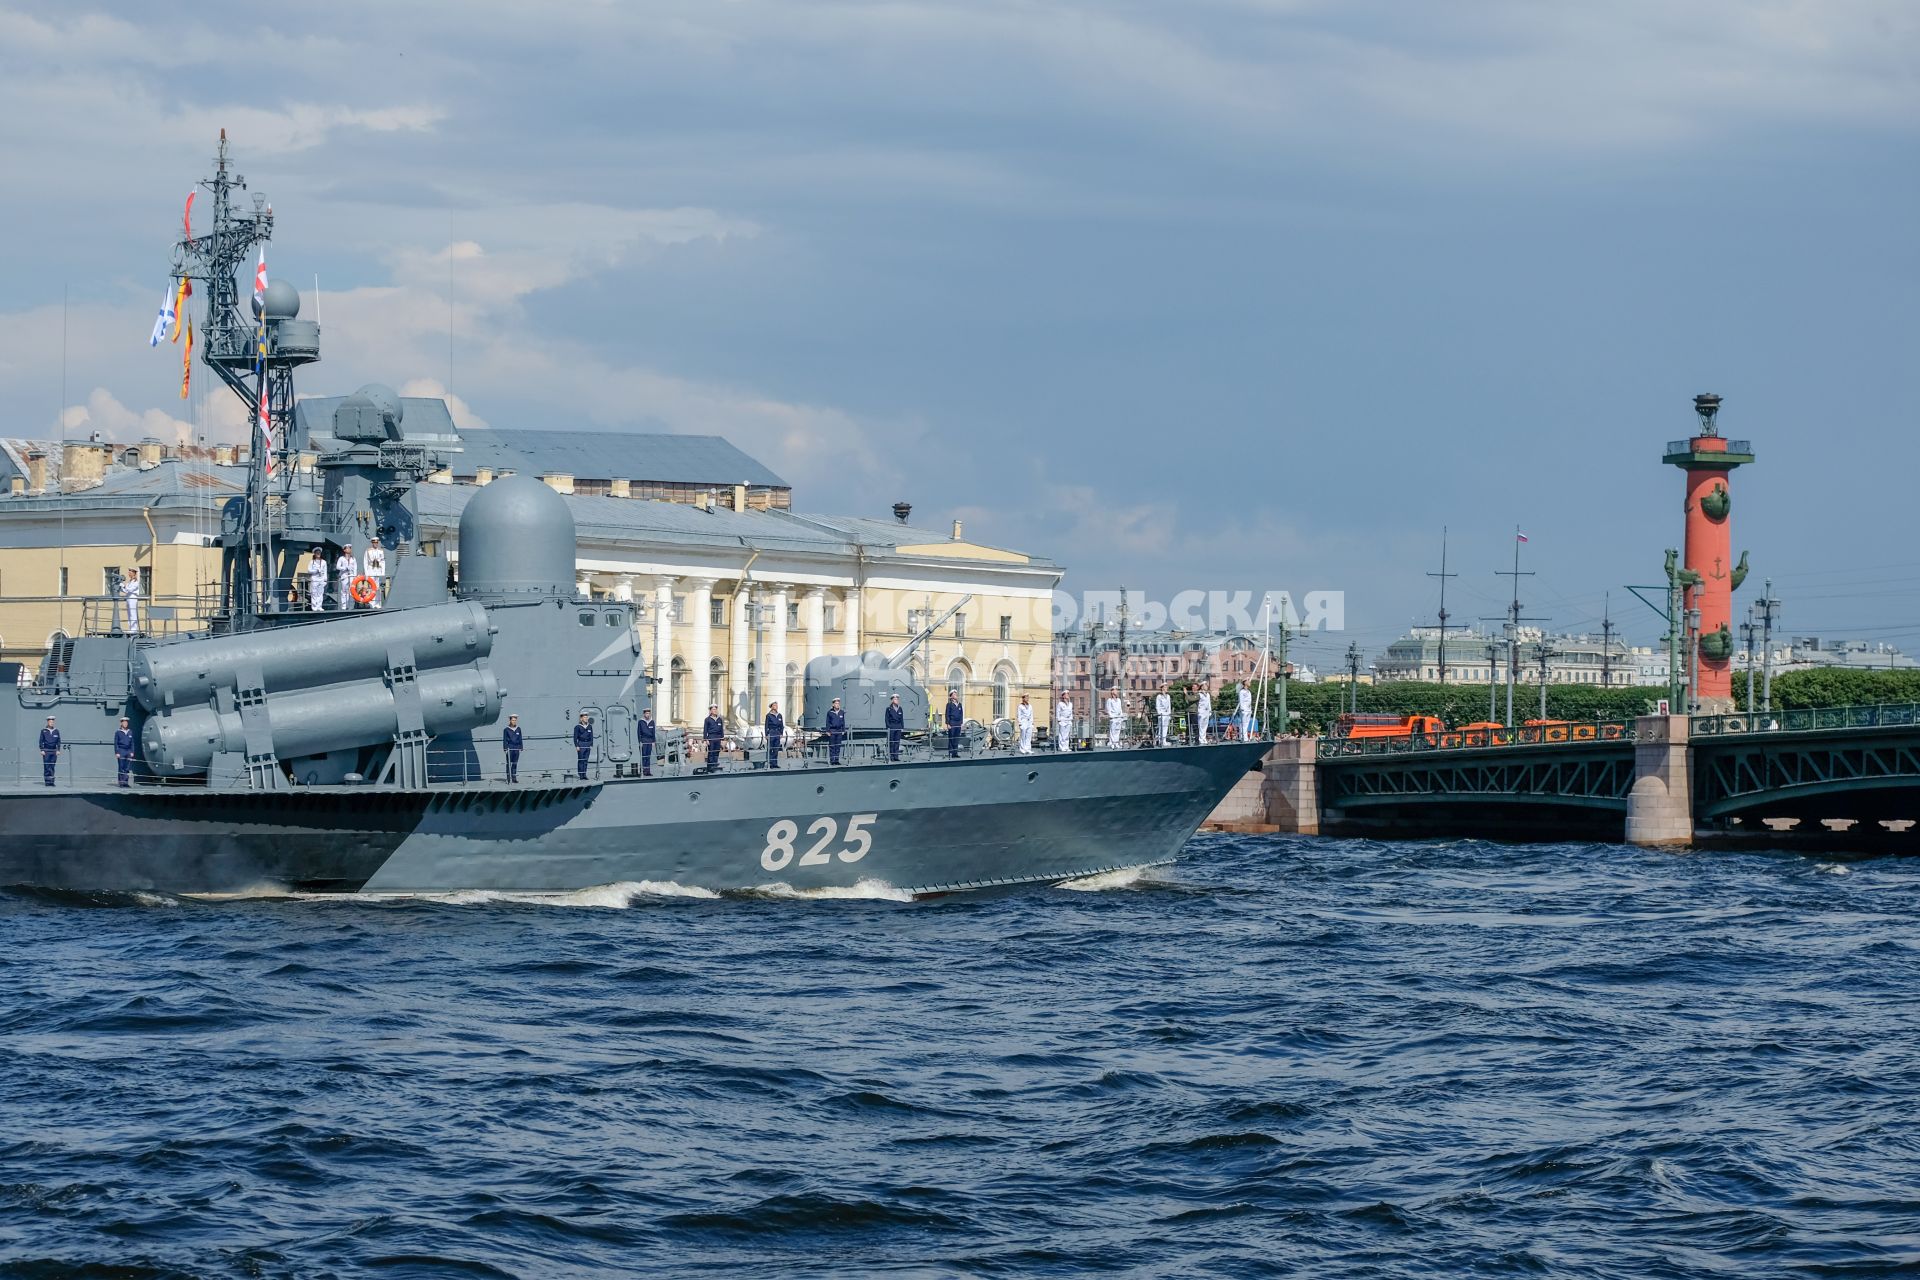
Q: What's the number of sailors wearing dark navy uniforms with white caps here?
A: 10